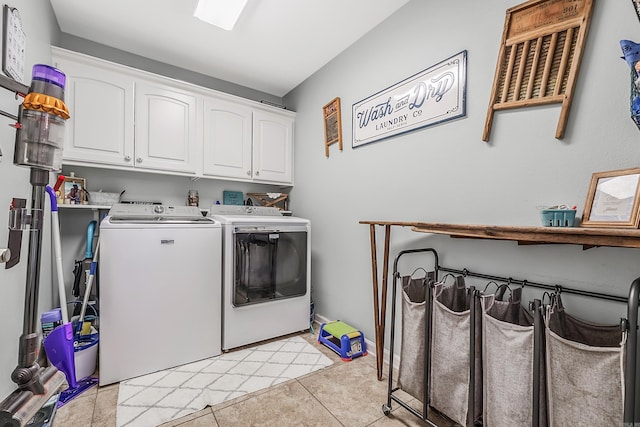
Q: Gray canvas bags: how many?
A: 4